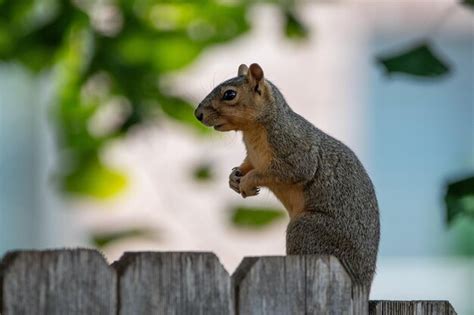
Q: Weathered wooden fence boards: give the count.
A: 4